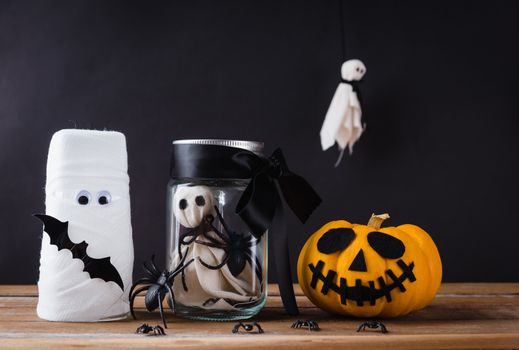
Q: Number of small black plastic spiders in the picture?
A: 4